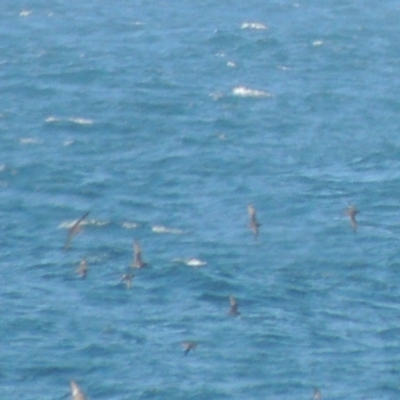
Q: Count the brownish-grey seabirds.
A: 10